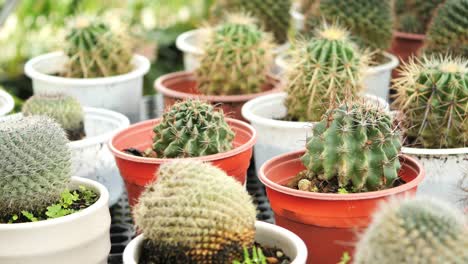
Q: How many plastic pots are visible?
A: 13